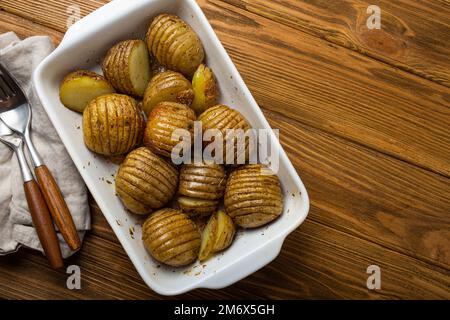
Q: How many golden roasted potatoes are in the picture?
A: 13